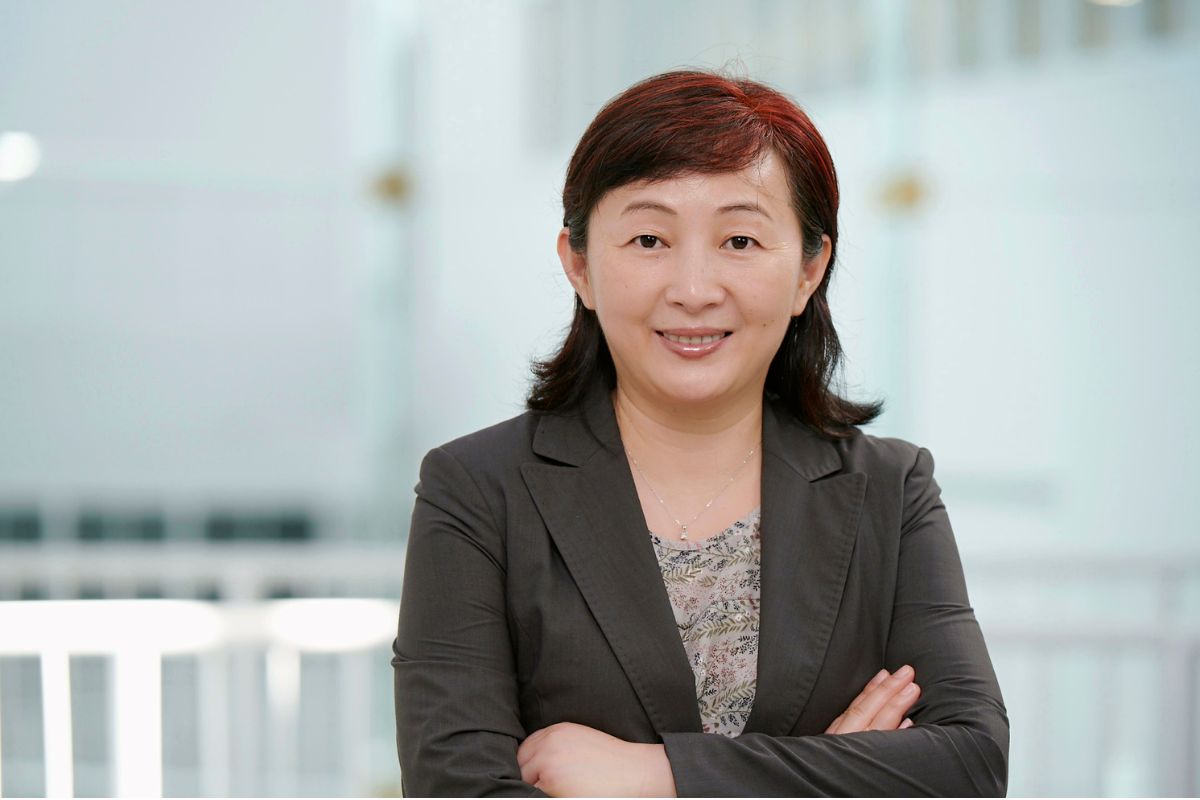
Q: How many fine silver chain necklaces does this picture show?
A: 1